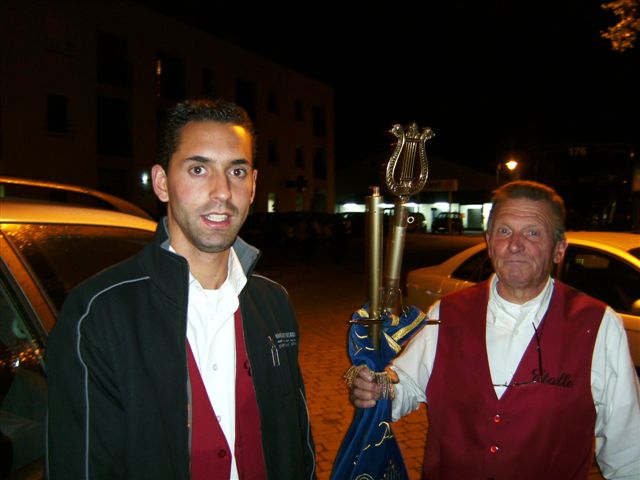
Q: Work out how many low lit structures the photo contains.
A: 2